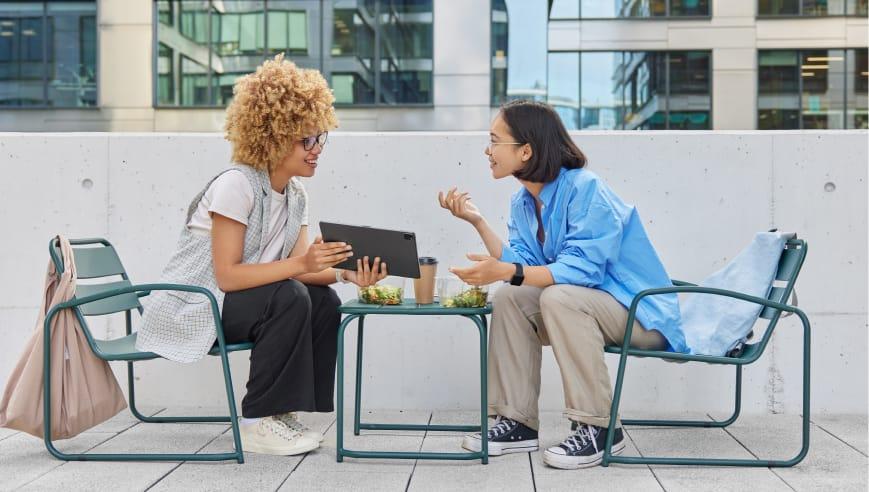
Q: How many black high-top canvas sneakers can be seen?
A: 2